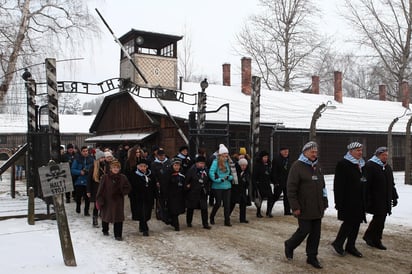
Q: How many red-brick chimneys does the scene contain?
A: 6